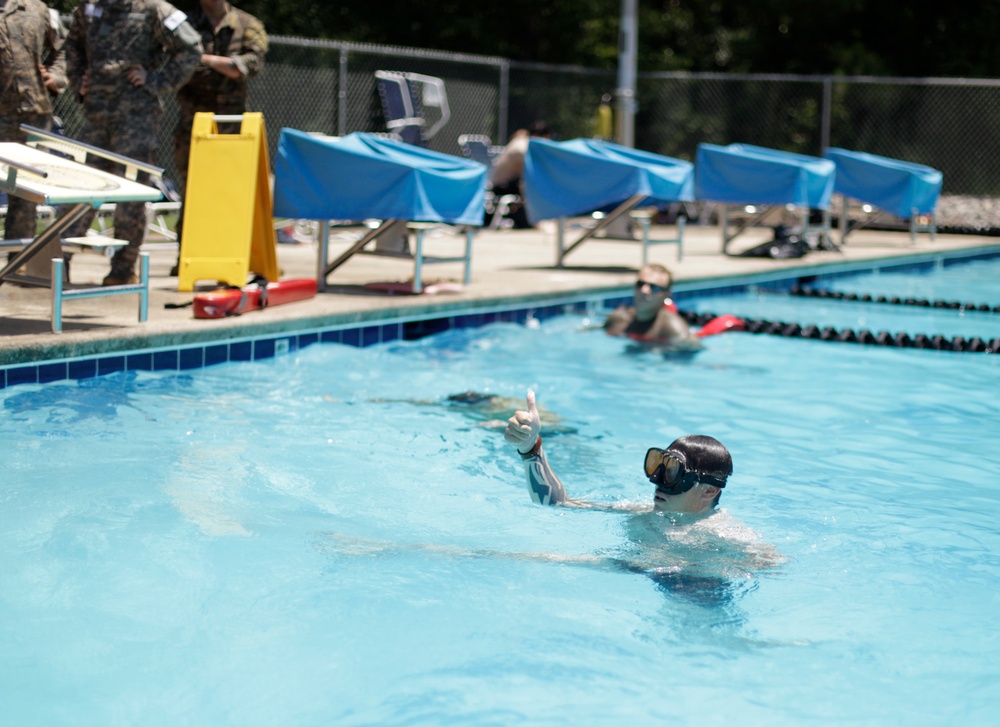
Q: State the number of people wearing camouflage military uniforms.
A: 3